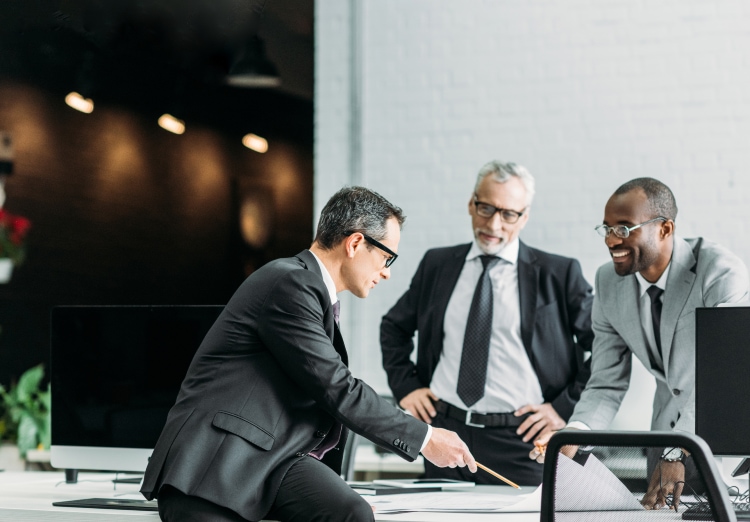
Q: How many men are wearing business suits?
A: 3